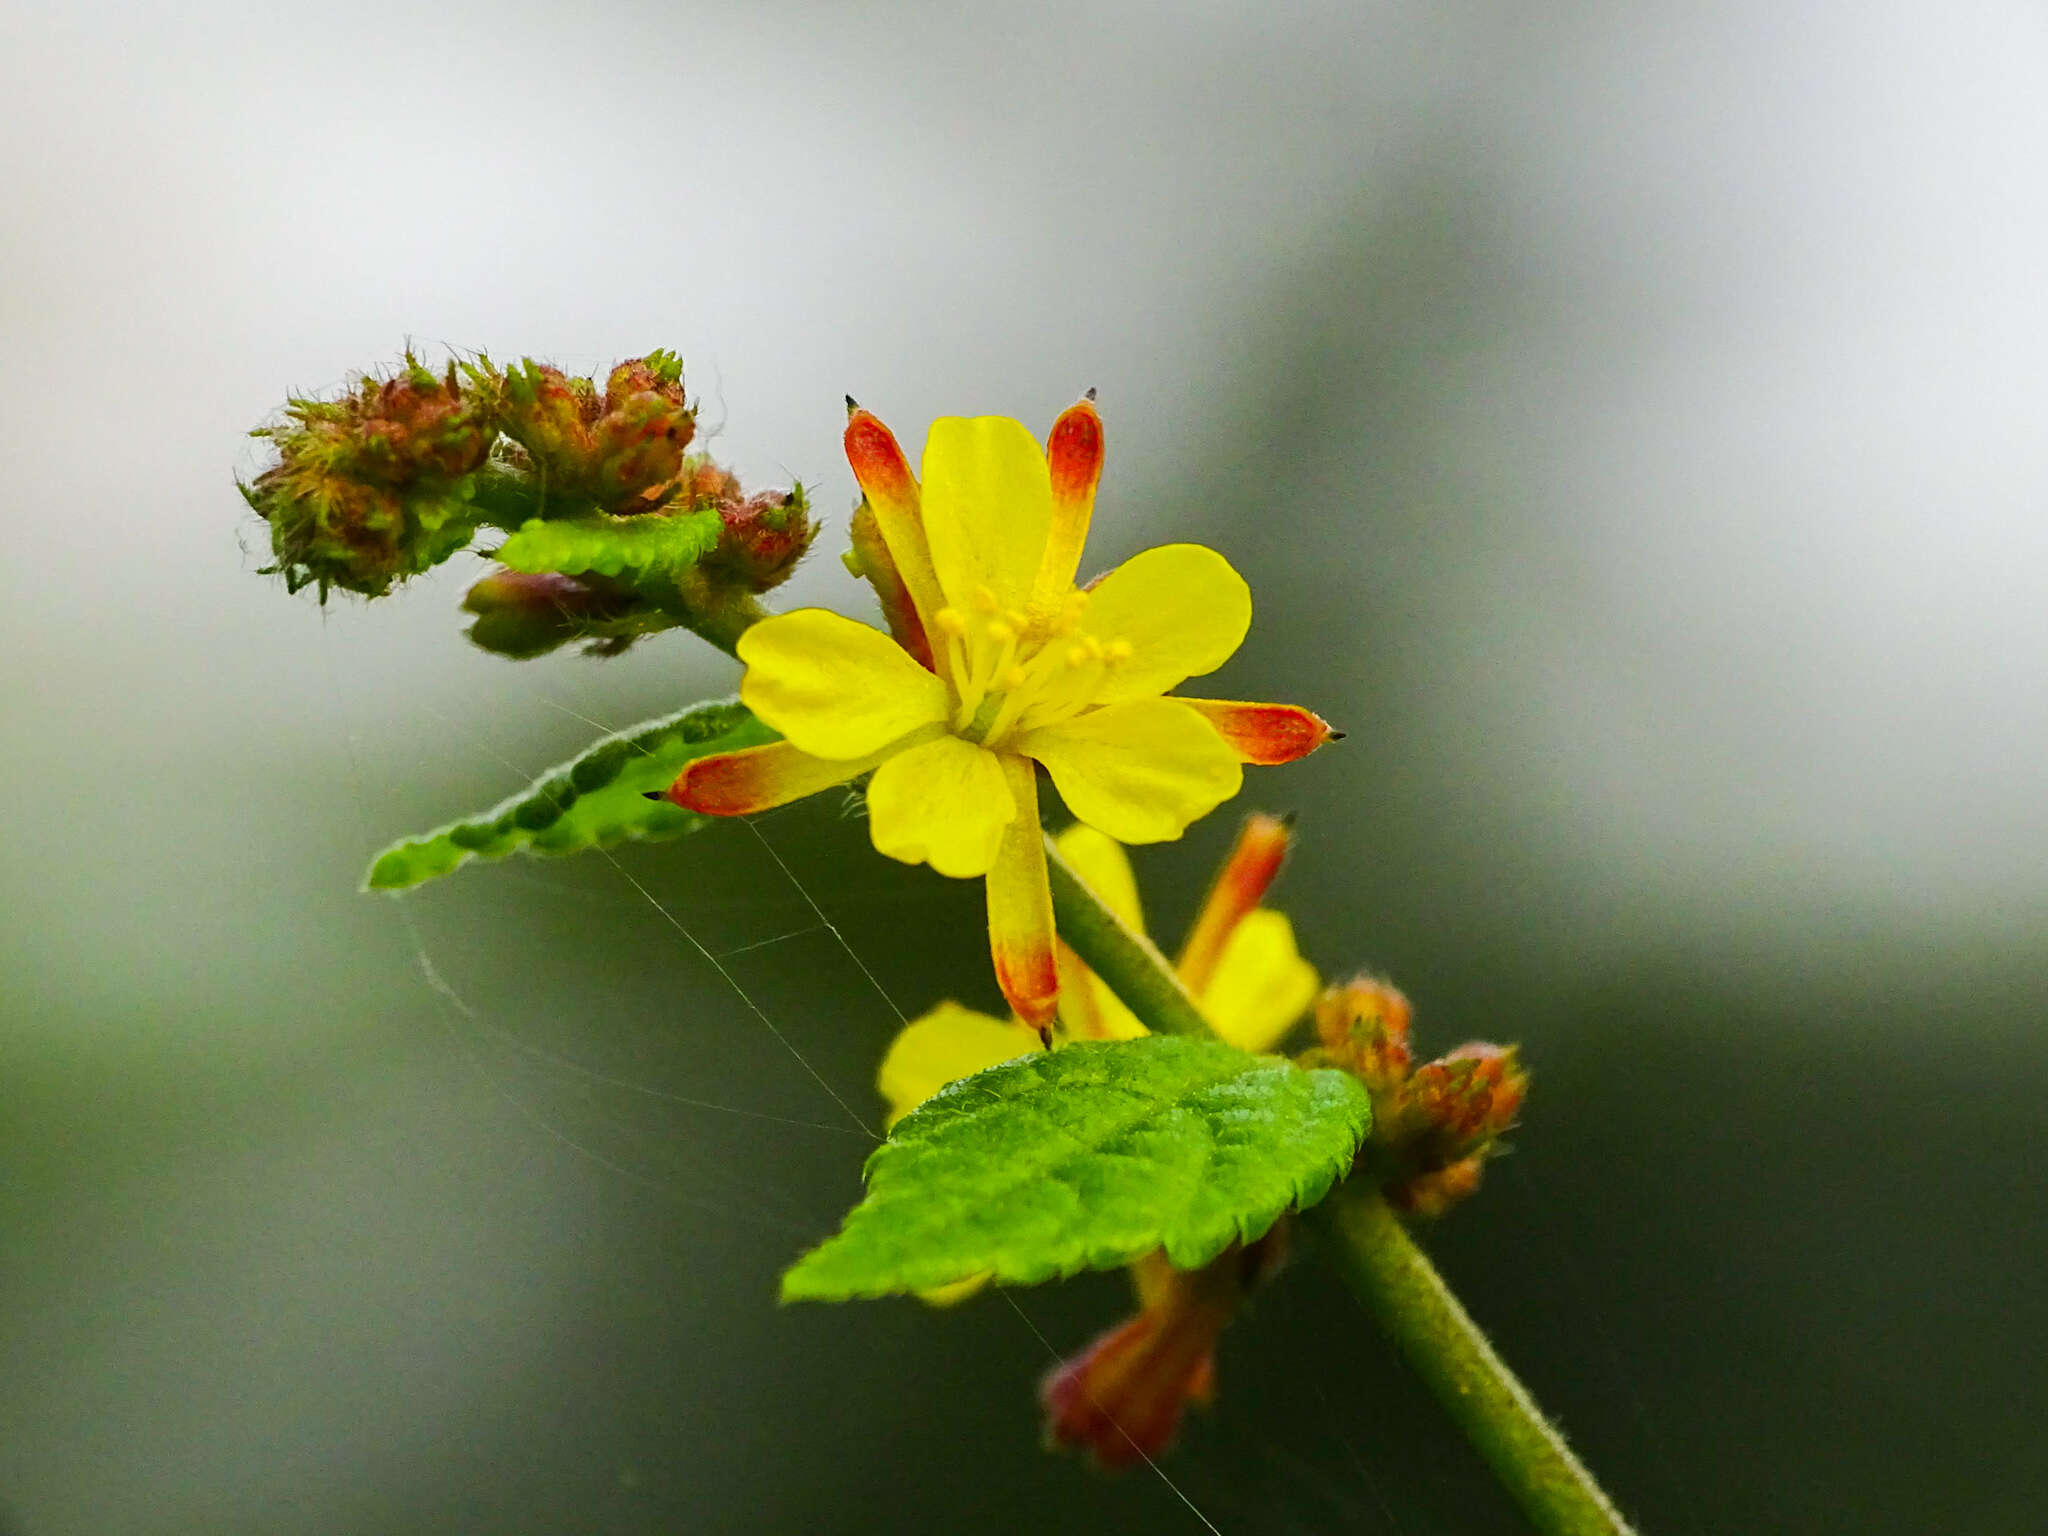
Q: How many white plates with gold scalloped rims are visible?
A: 0